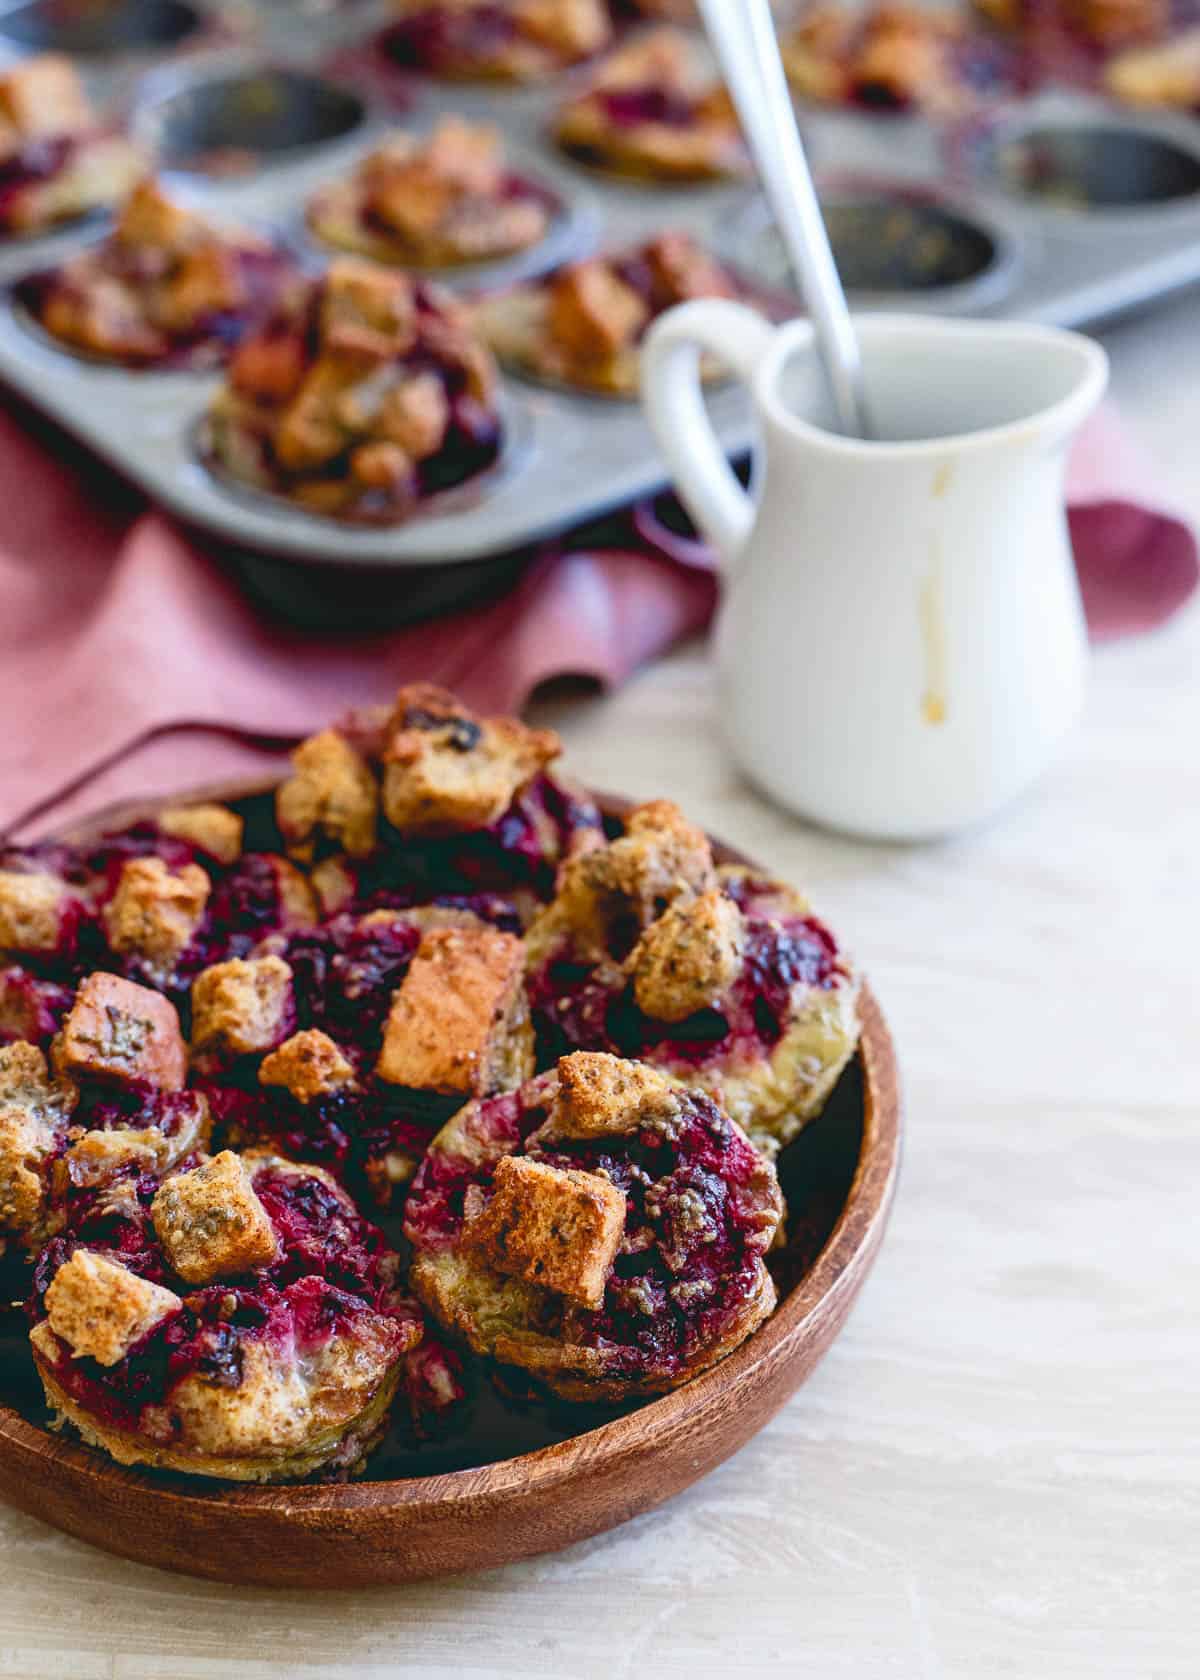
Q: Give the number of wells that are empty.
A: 4